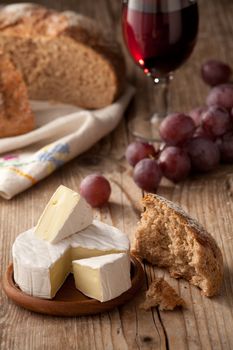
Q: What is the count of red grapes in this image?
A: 12